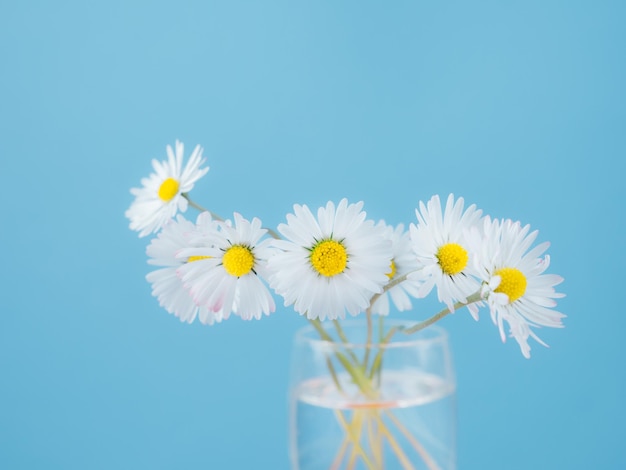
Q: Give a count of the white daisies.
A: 7